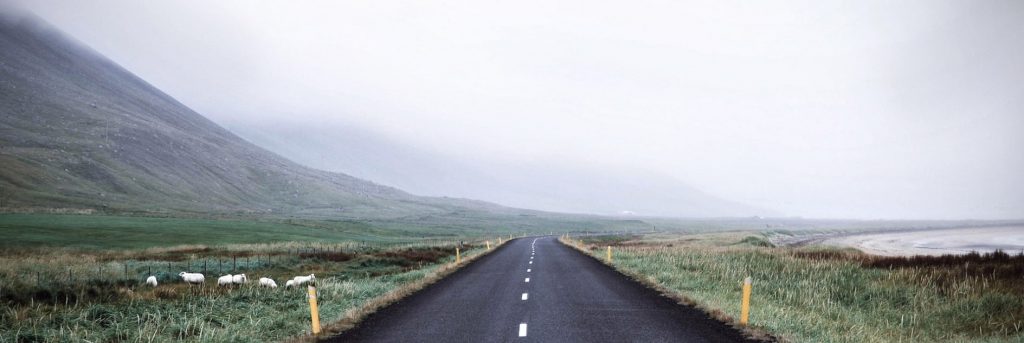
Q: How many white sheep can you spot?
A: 7